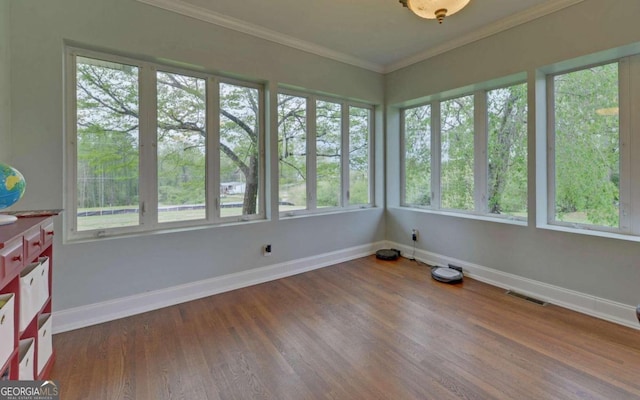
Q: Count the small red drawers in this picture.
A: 3